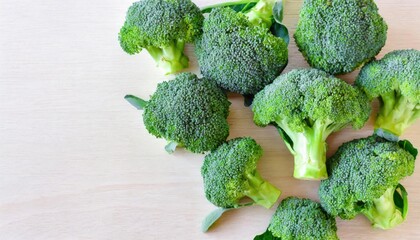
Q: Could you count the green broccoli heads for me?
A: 9